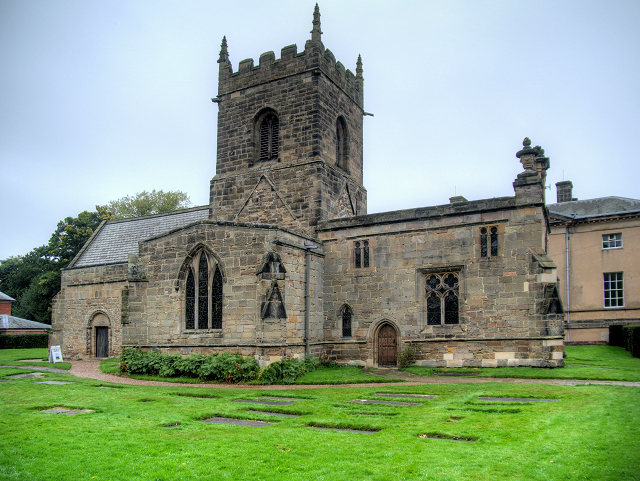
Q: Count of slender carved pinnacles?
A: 3